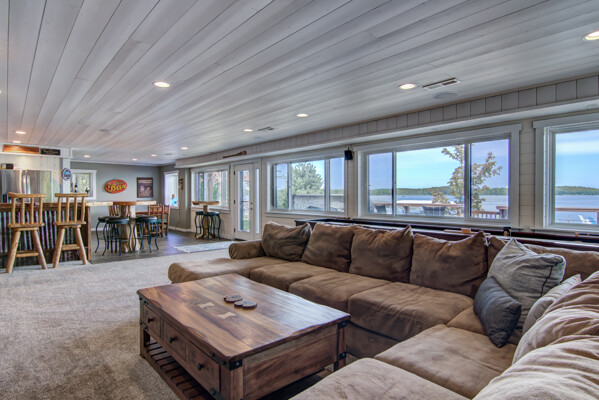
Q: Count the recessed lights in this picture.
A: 11